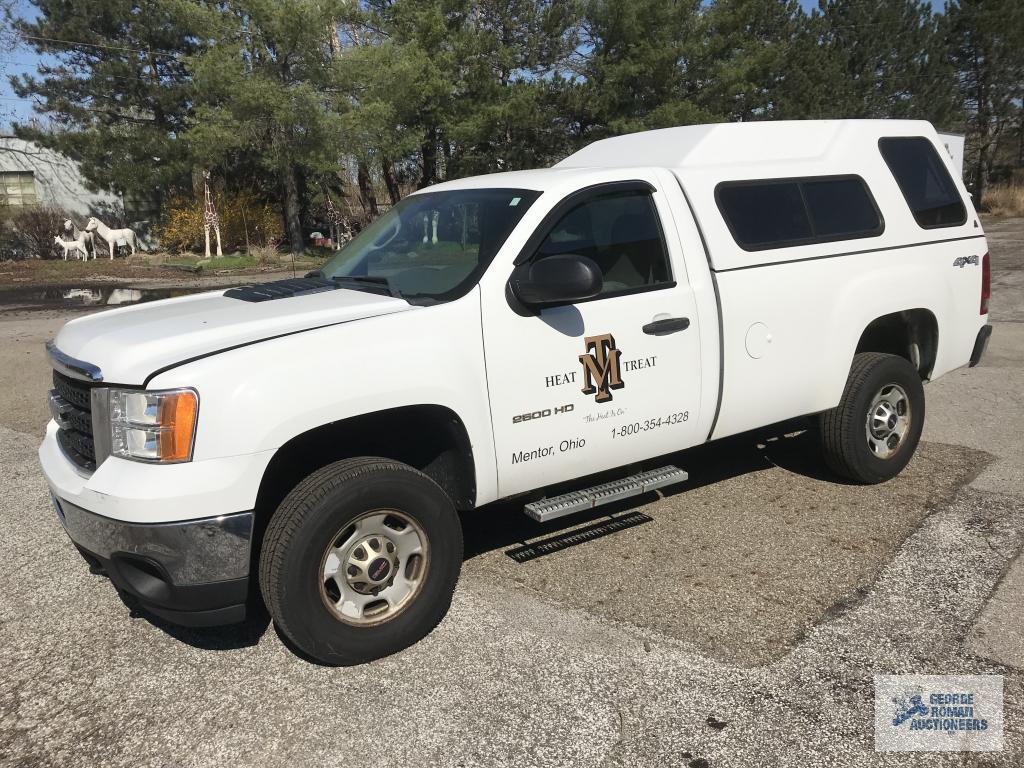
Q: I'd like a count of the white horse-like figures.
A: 3